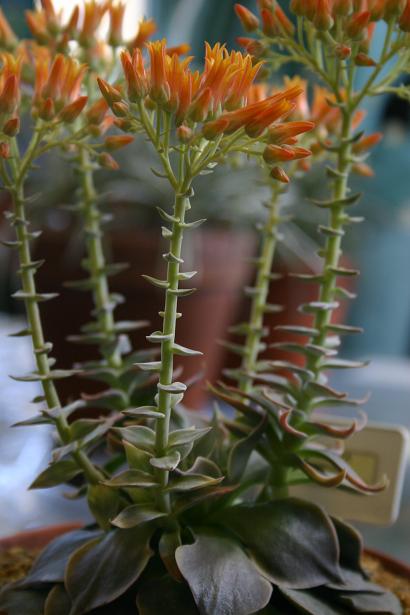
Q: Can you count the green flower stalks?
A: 5